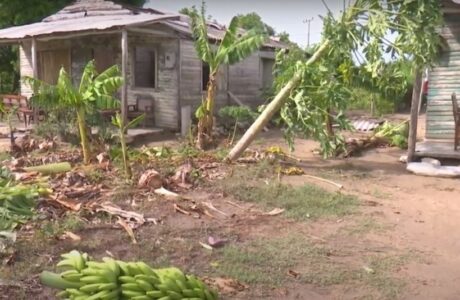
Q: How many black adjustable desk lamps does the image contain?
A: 0